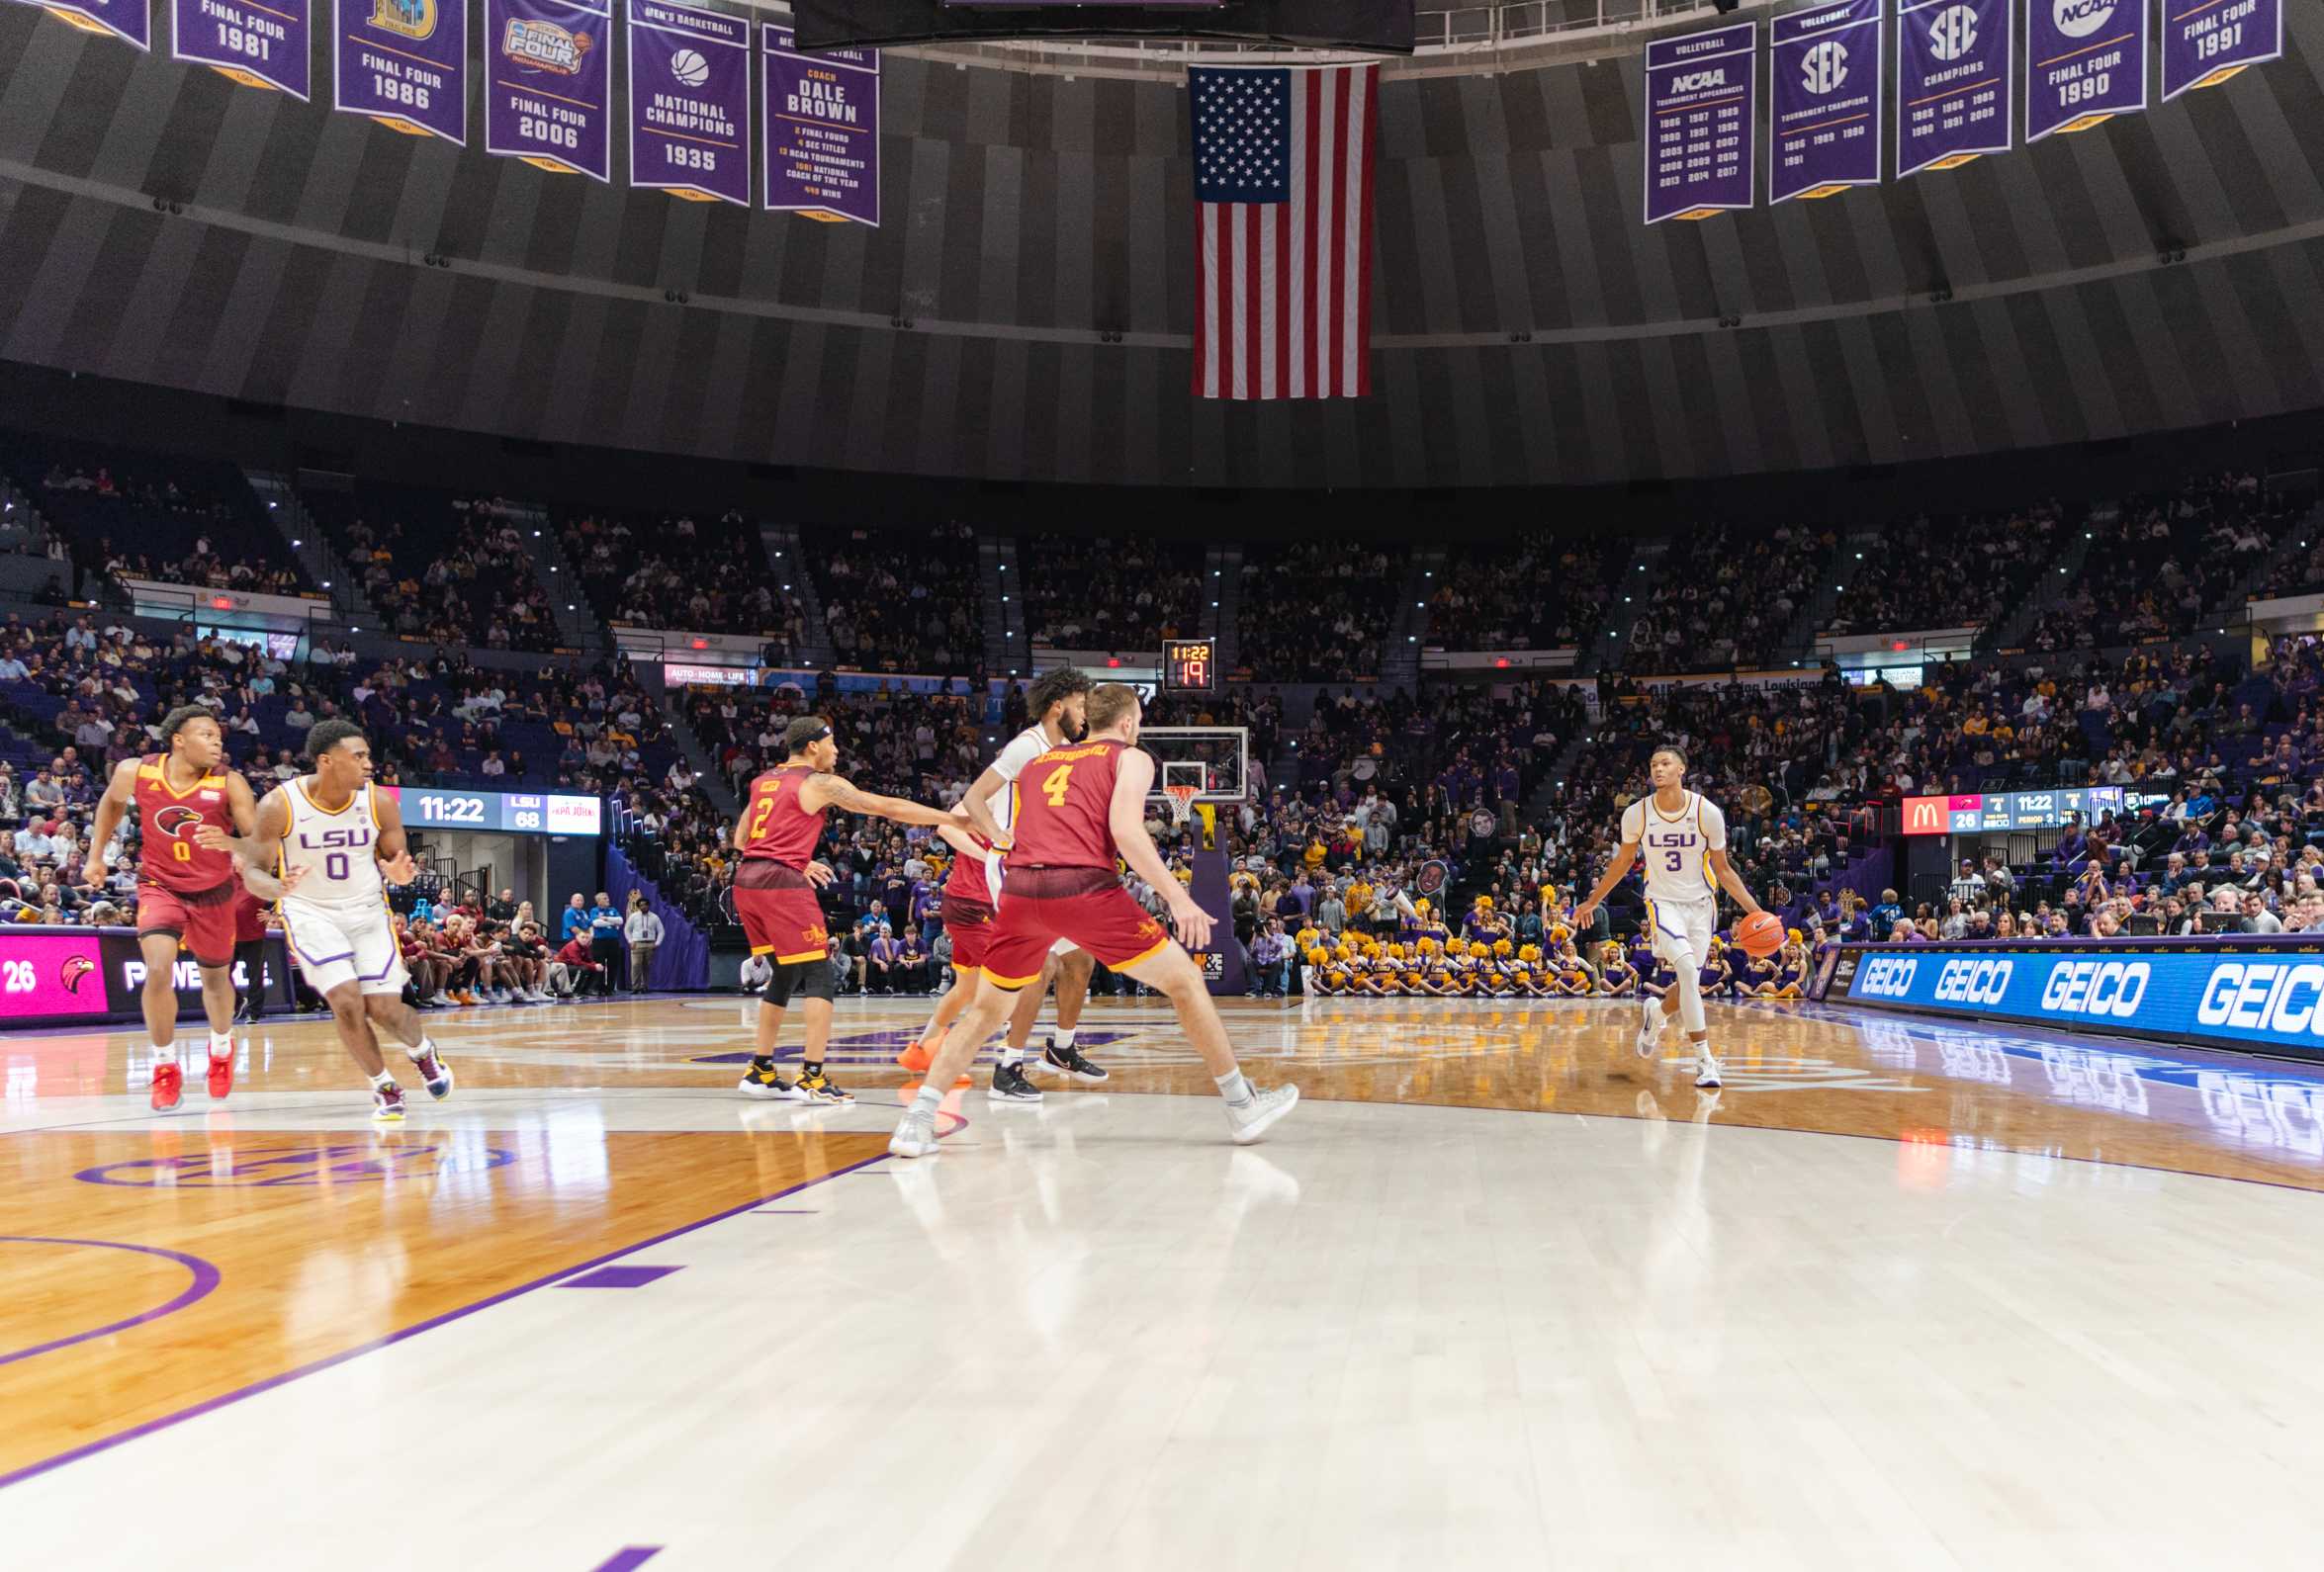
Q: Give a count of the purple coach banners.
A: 1